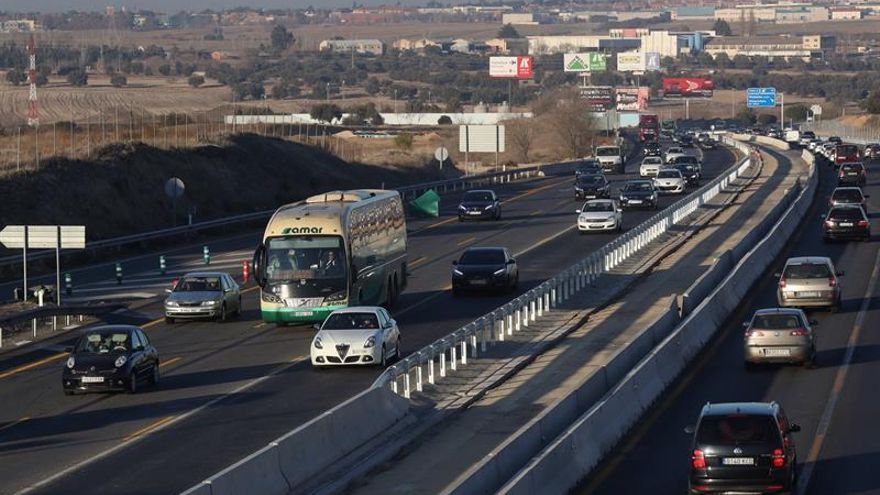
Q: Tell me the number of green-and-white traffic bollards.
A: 4